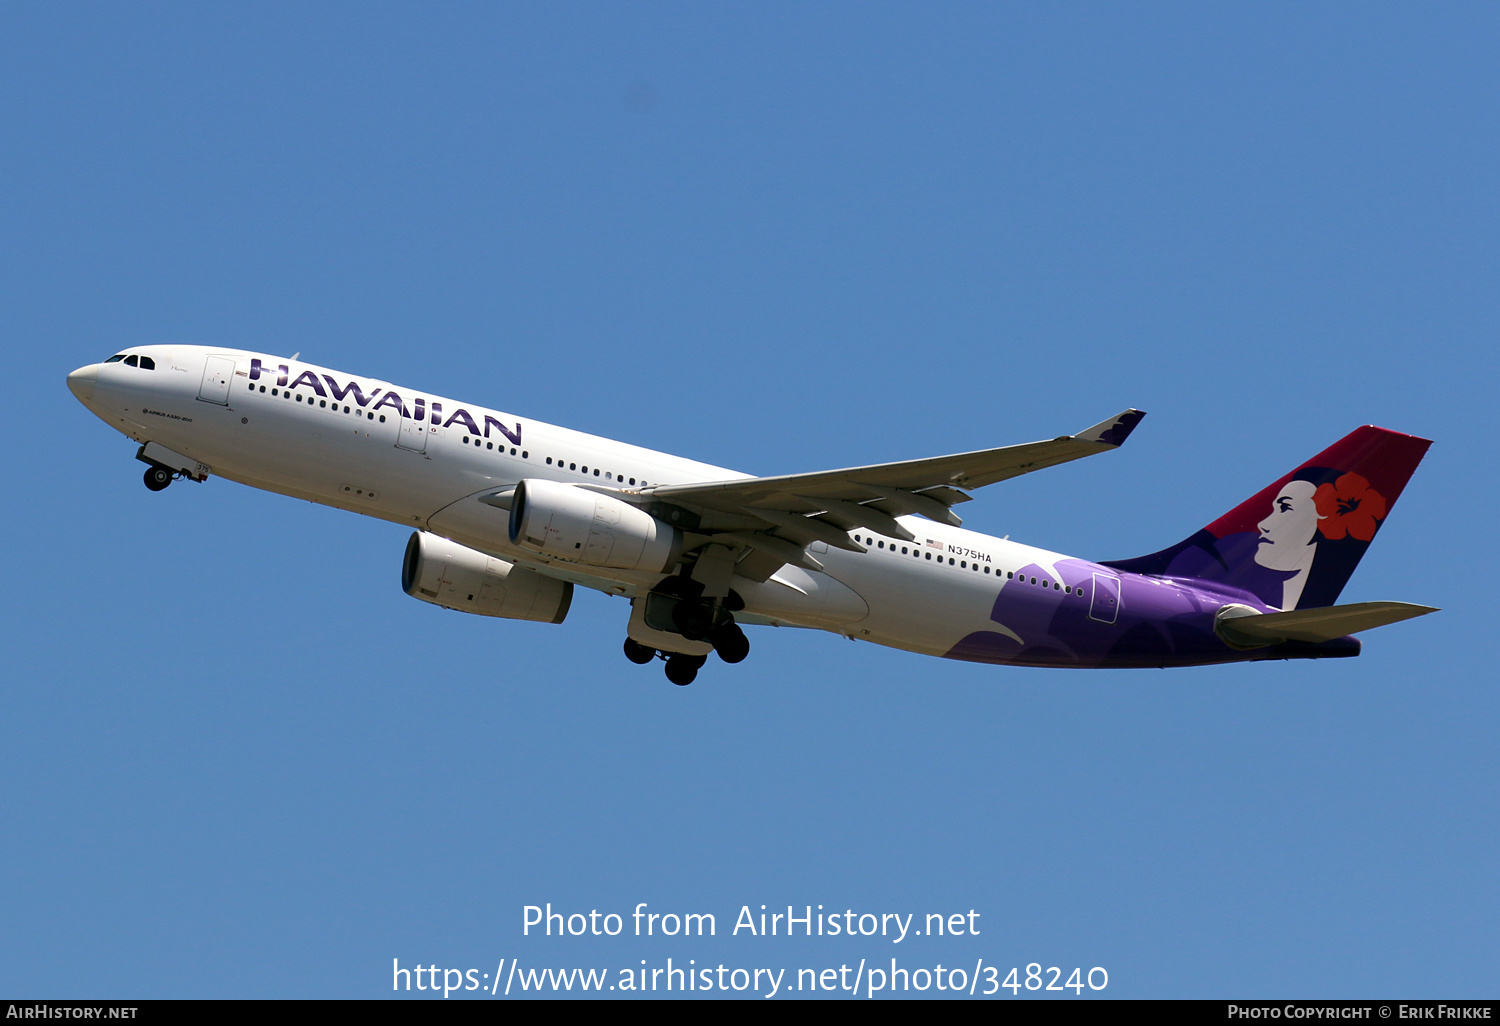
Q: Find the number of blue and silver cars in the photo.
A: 0